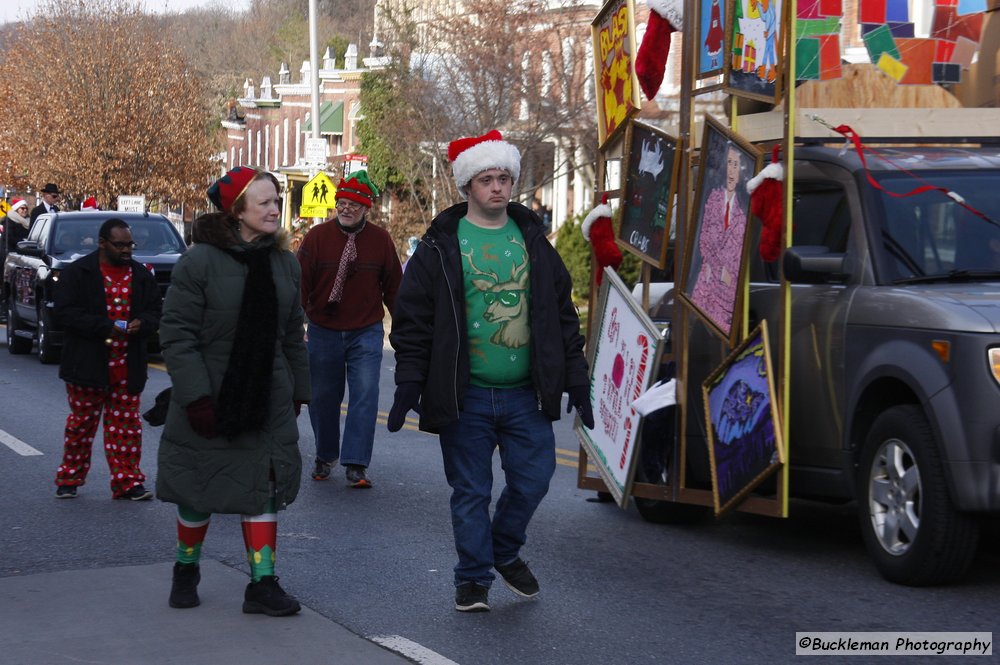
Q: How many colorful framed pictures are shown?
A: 7